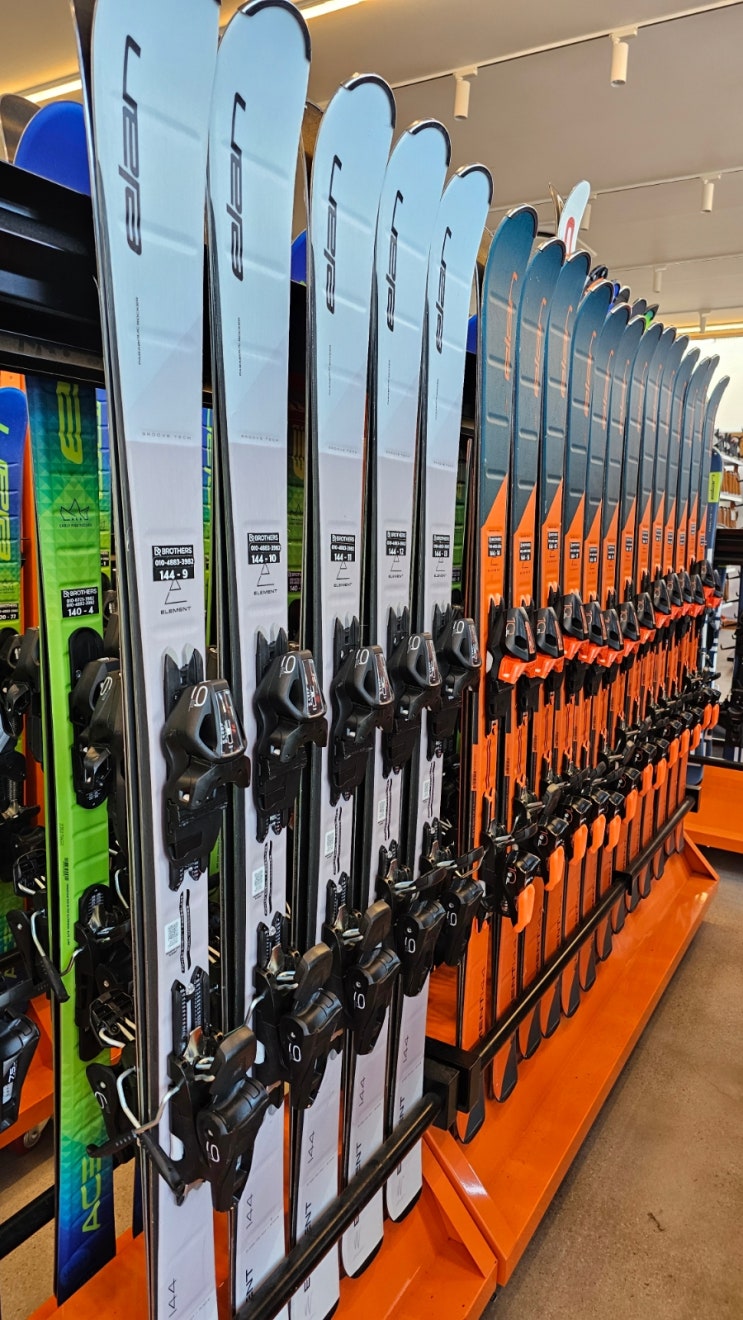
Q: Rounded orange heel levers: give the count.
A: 13